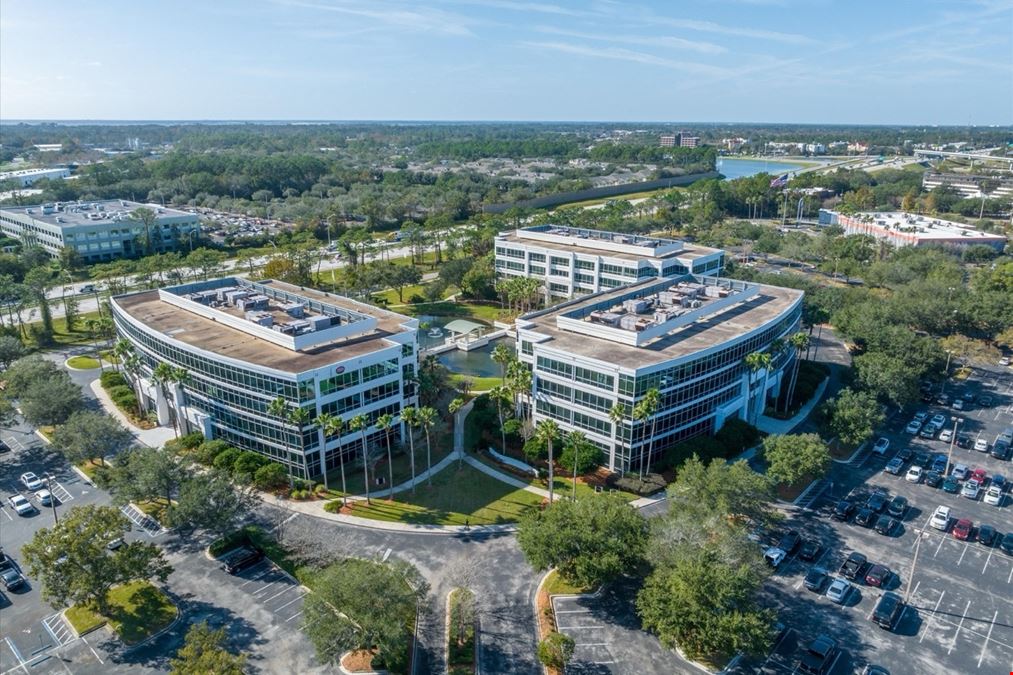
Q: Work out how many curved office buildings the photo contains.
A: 2